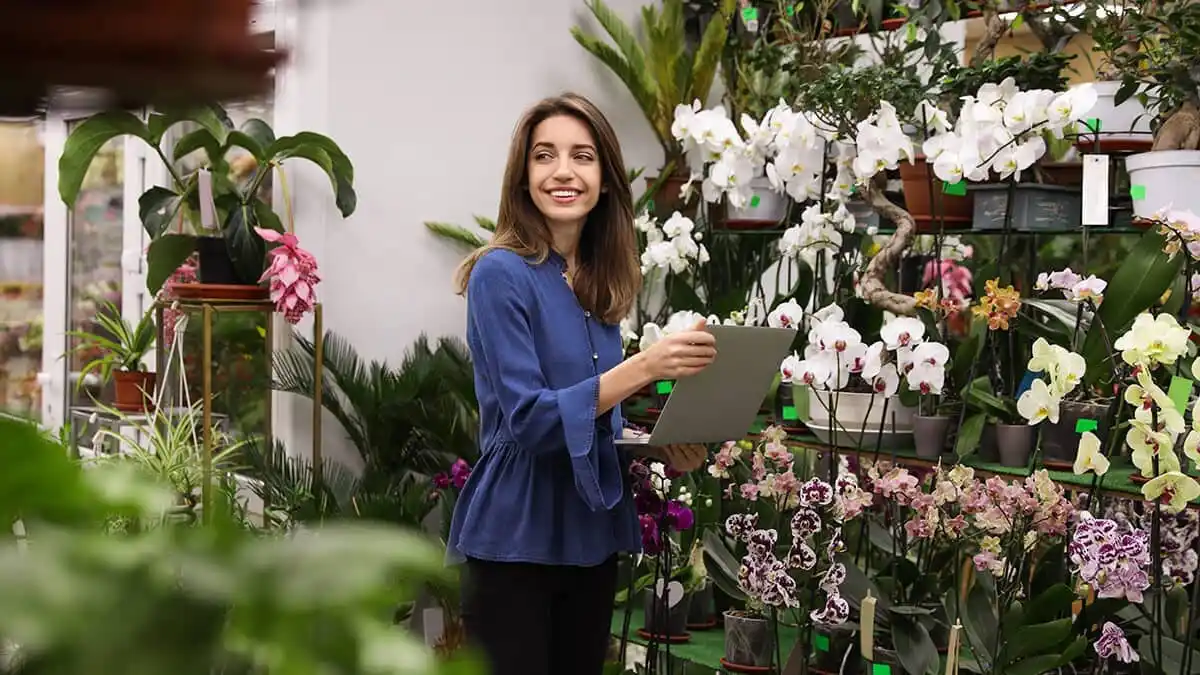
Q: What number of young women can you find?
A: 1